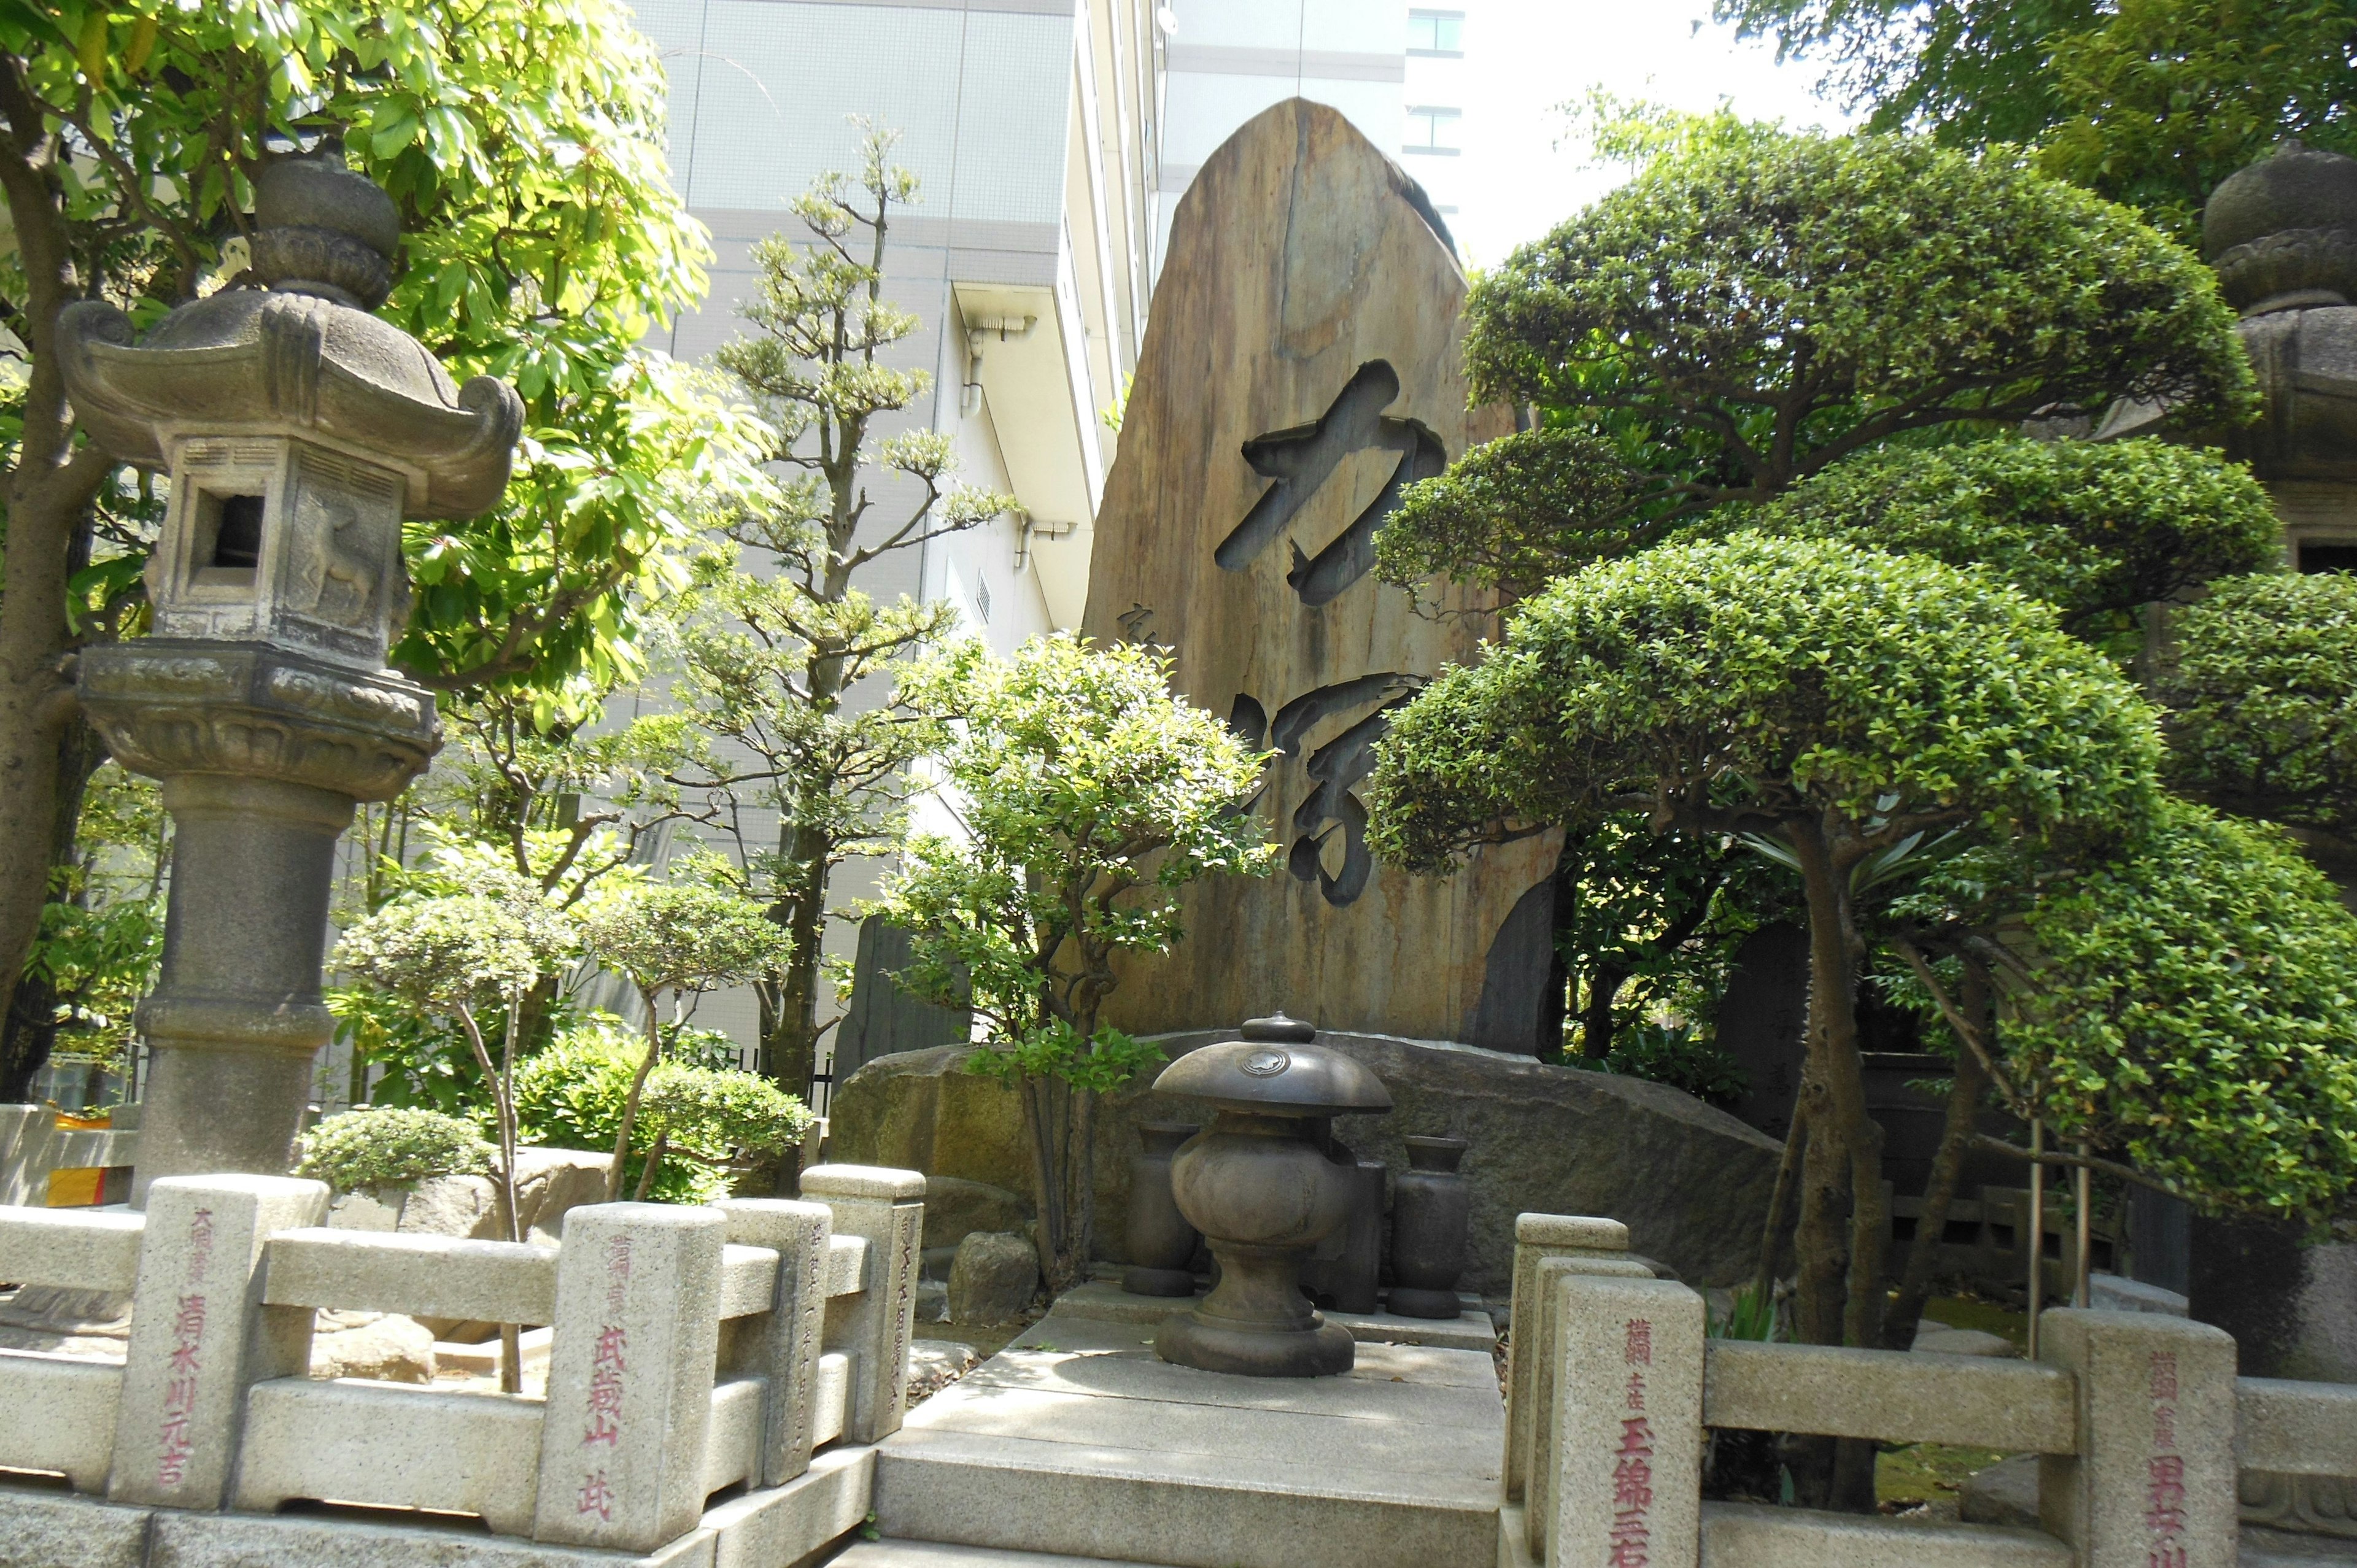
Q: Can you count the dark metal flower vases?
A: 2